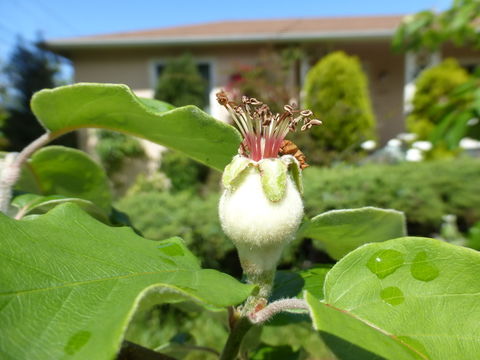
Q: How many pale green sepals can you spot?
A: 3